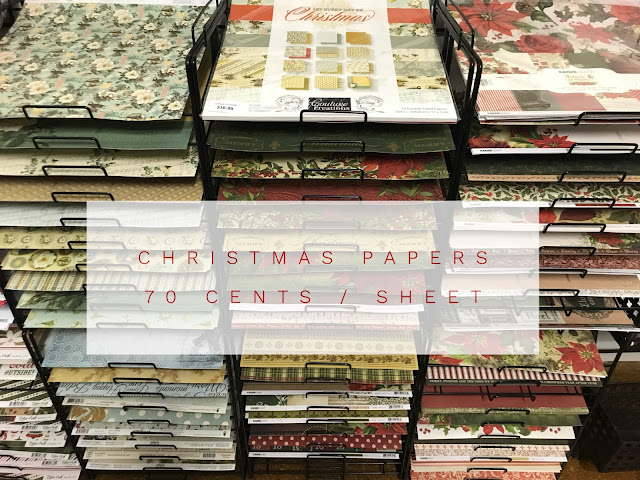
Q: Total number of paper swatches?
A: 12